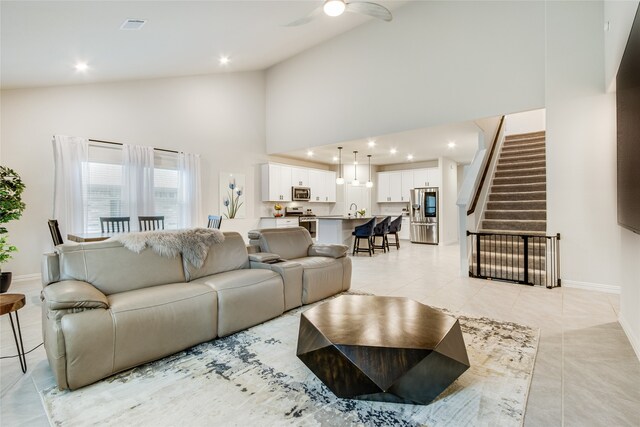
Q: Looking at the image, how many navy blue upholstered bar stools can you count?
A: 3